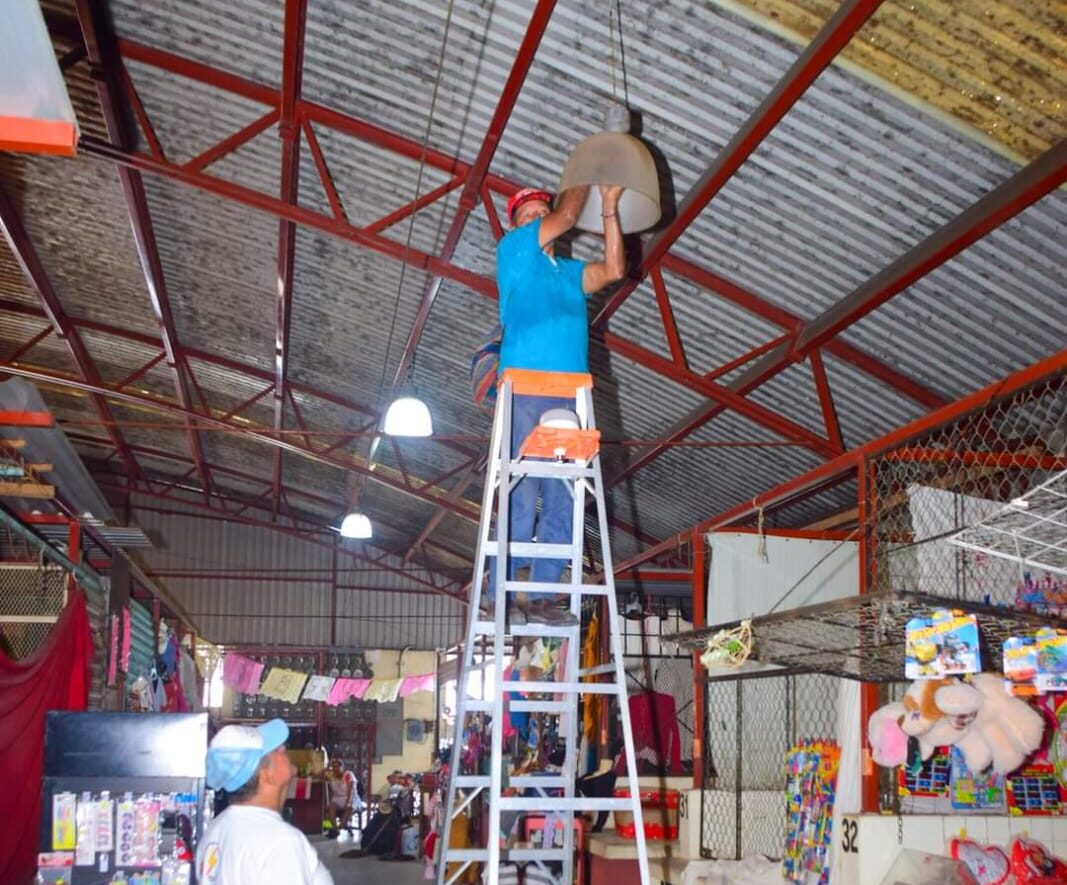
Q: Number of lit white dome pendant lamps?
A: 2